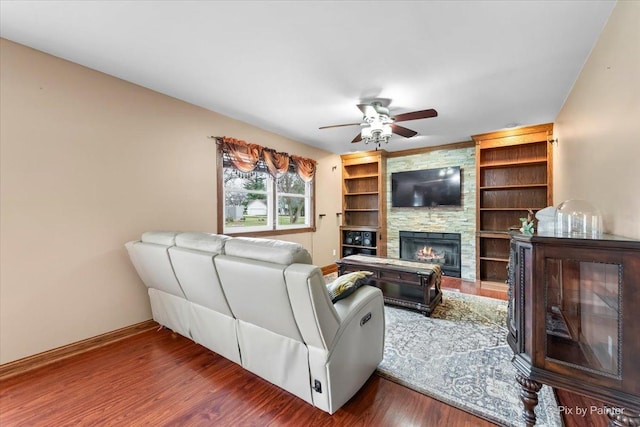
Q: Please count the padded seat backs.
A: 3